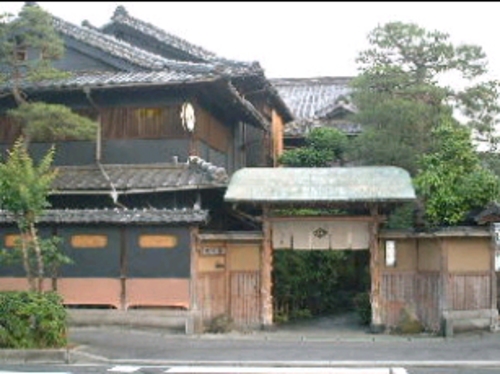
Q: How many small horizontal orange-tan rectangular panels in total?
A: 3